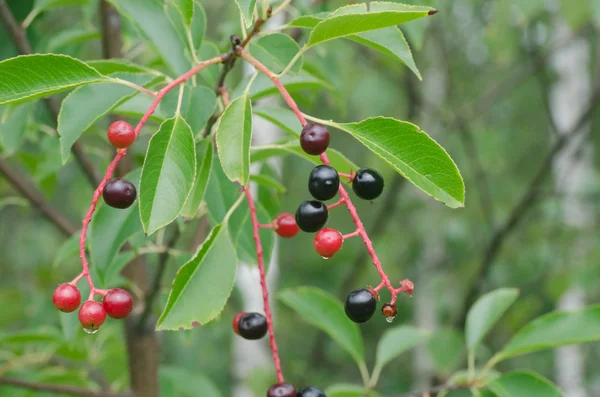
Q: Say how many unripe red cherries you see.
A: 7